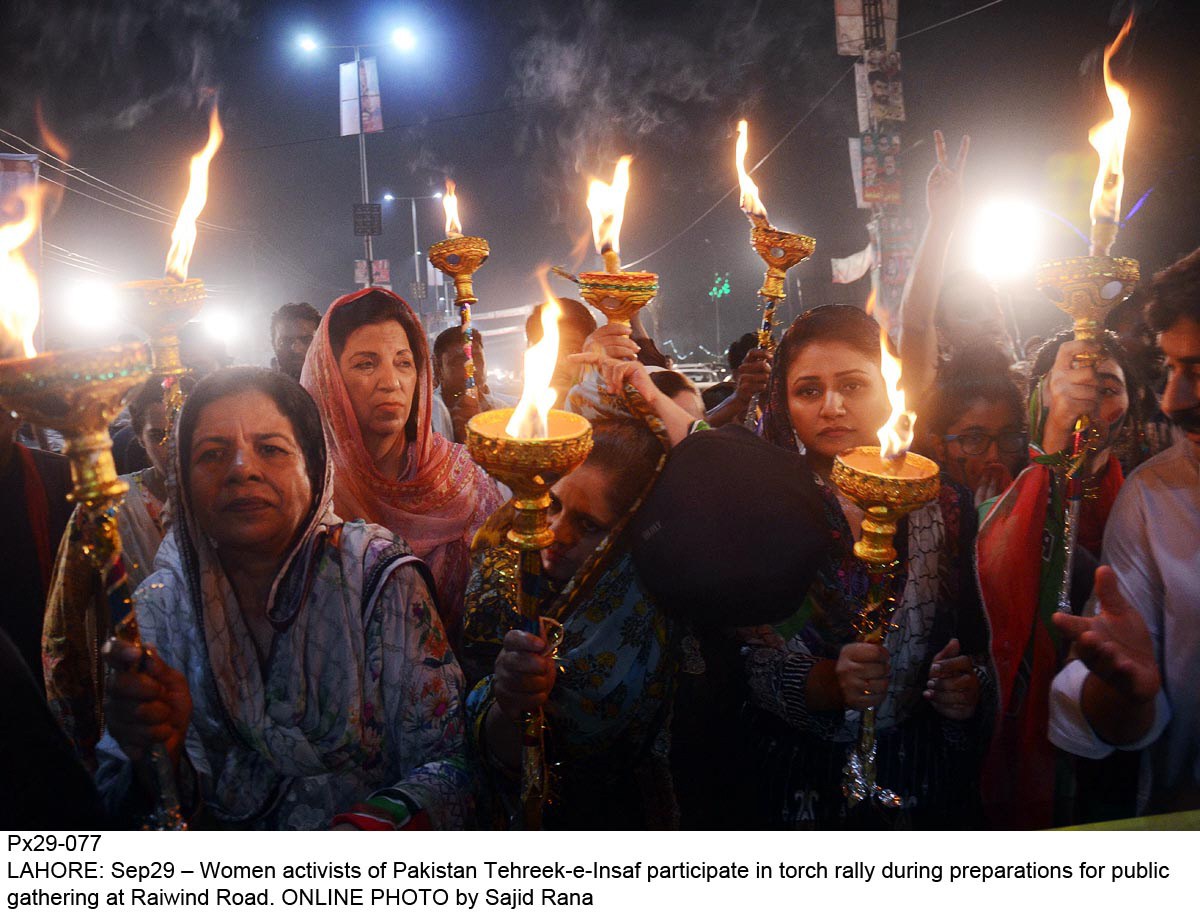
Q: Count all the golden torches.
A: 8